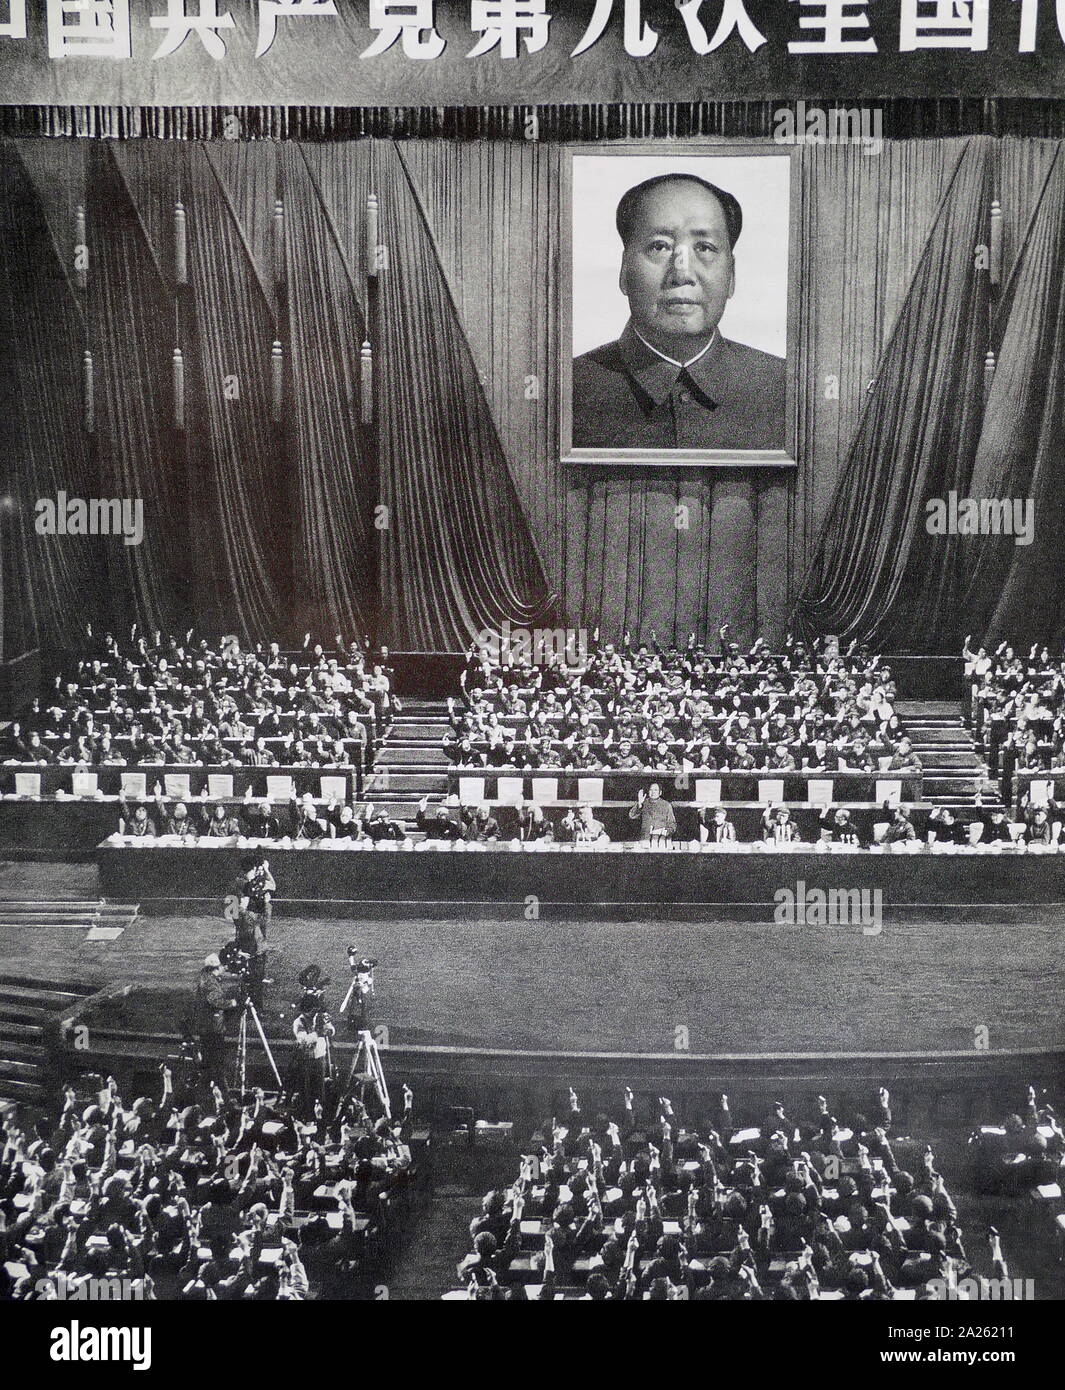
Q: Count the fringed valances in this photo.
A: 1